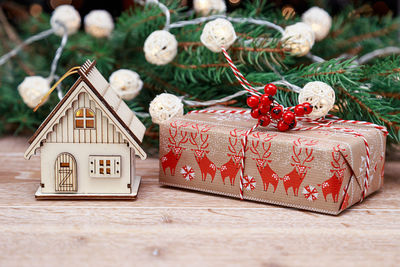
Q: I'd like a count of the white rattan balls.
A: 11